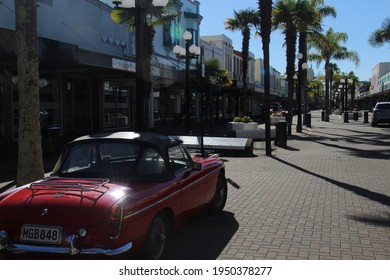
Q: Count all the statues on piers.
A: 0